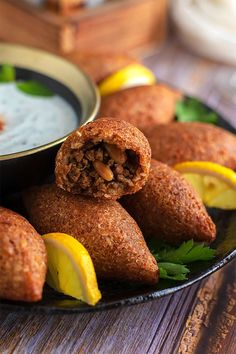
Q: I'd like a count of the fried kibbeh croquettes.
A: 7